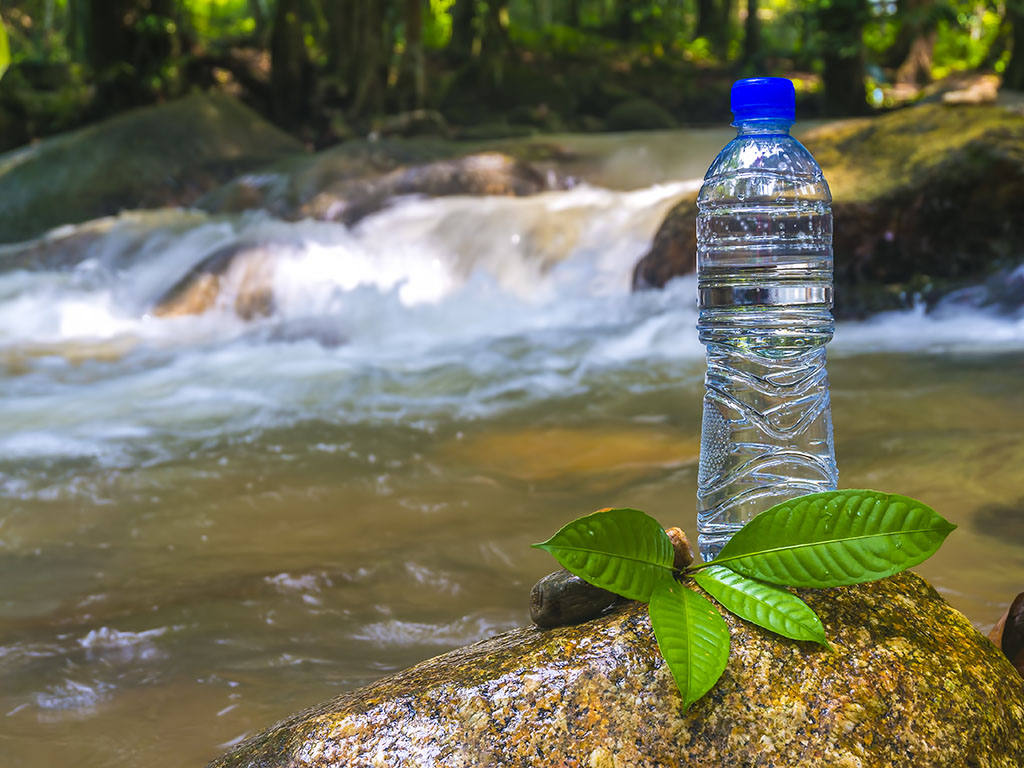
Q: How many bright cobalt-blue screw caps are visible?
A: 1